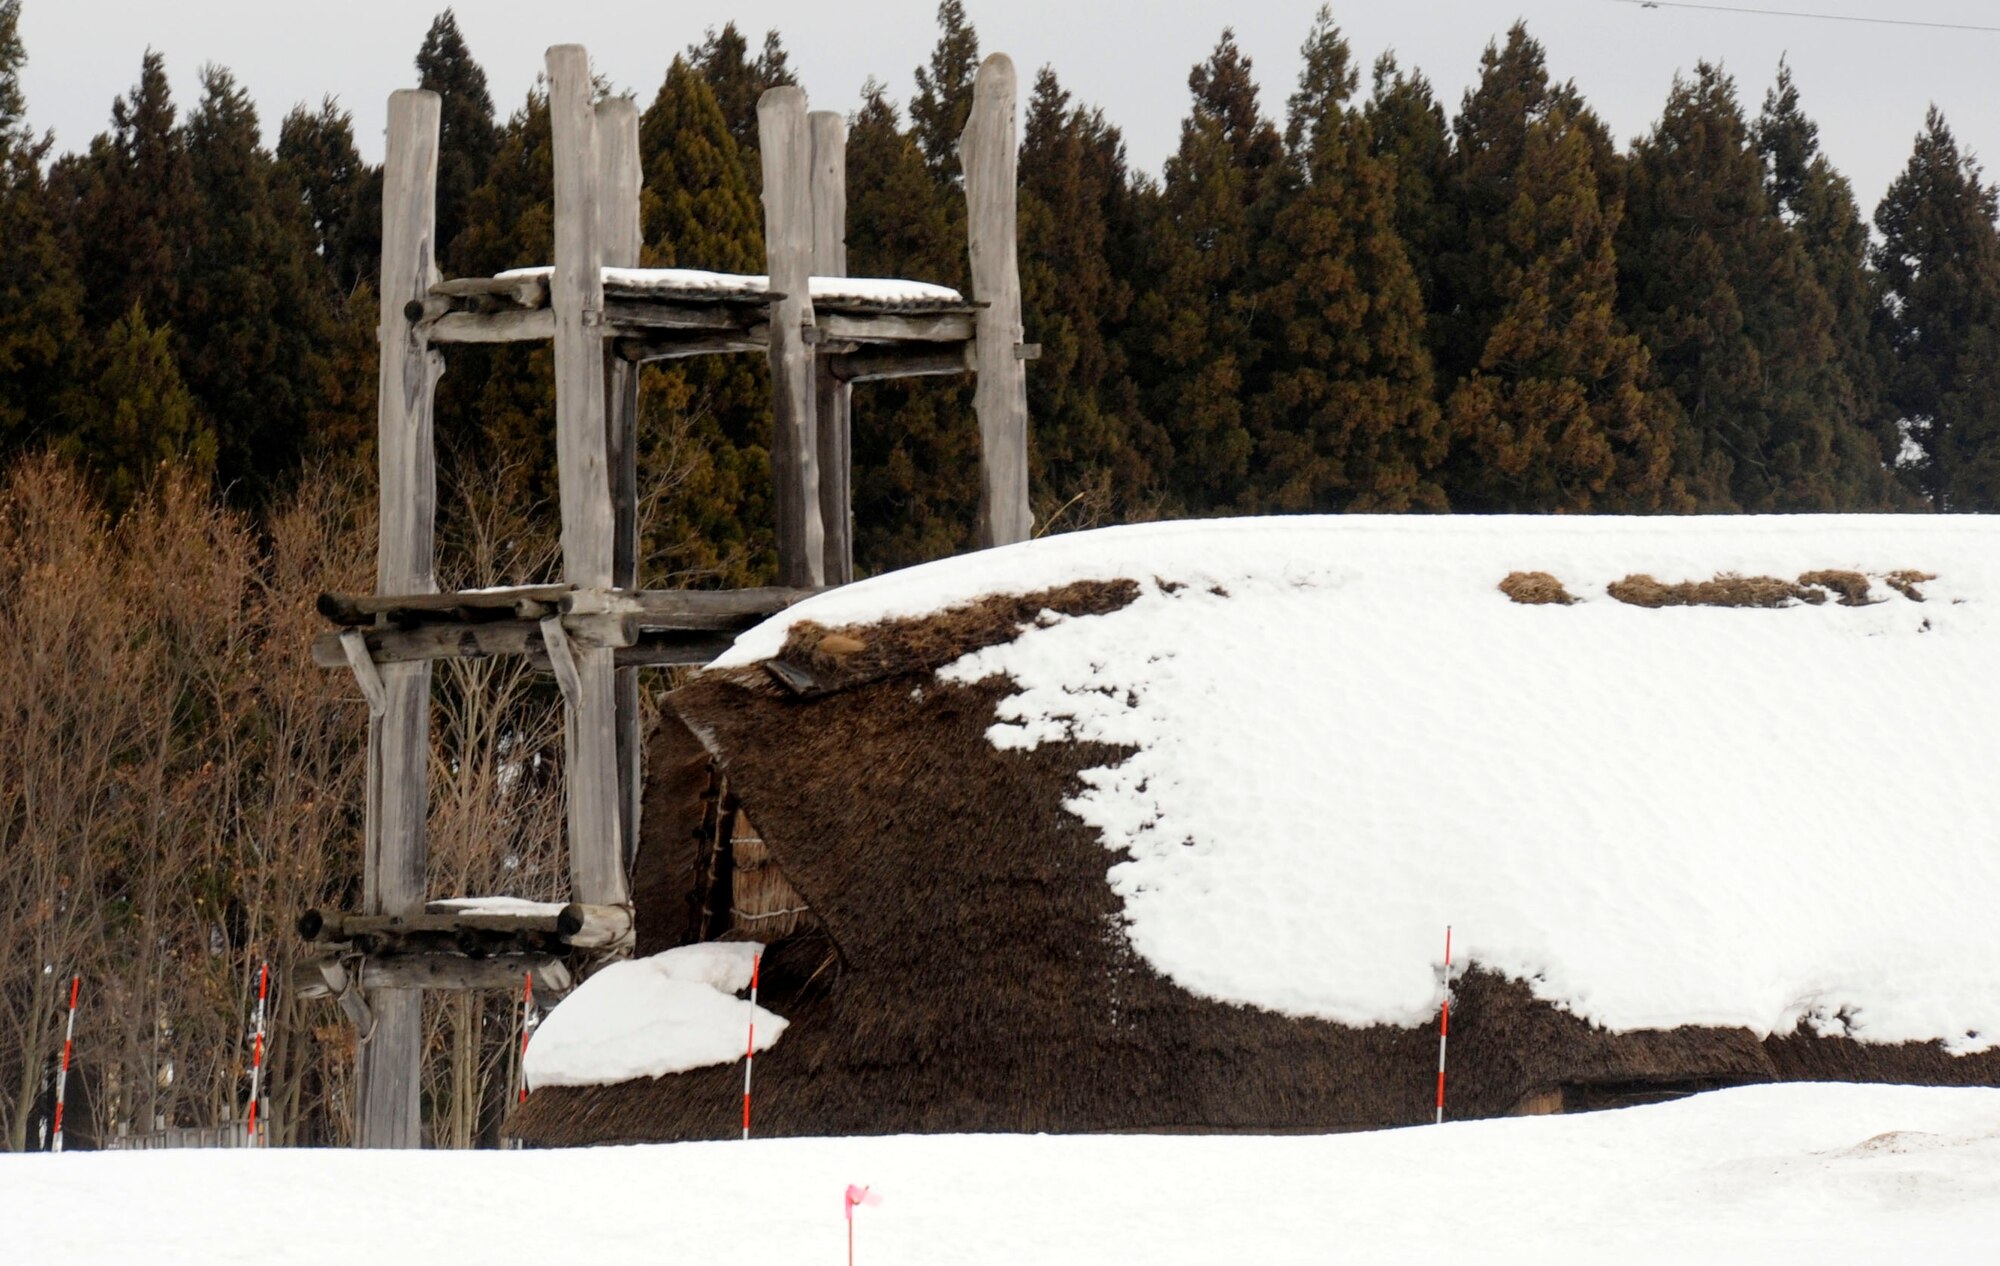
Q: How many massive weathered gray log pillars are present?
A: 6